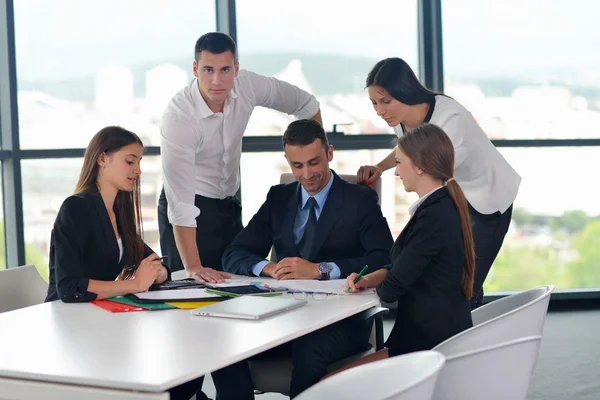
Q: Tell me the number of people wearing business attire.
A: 5